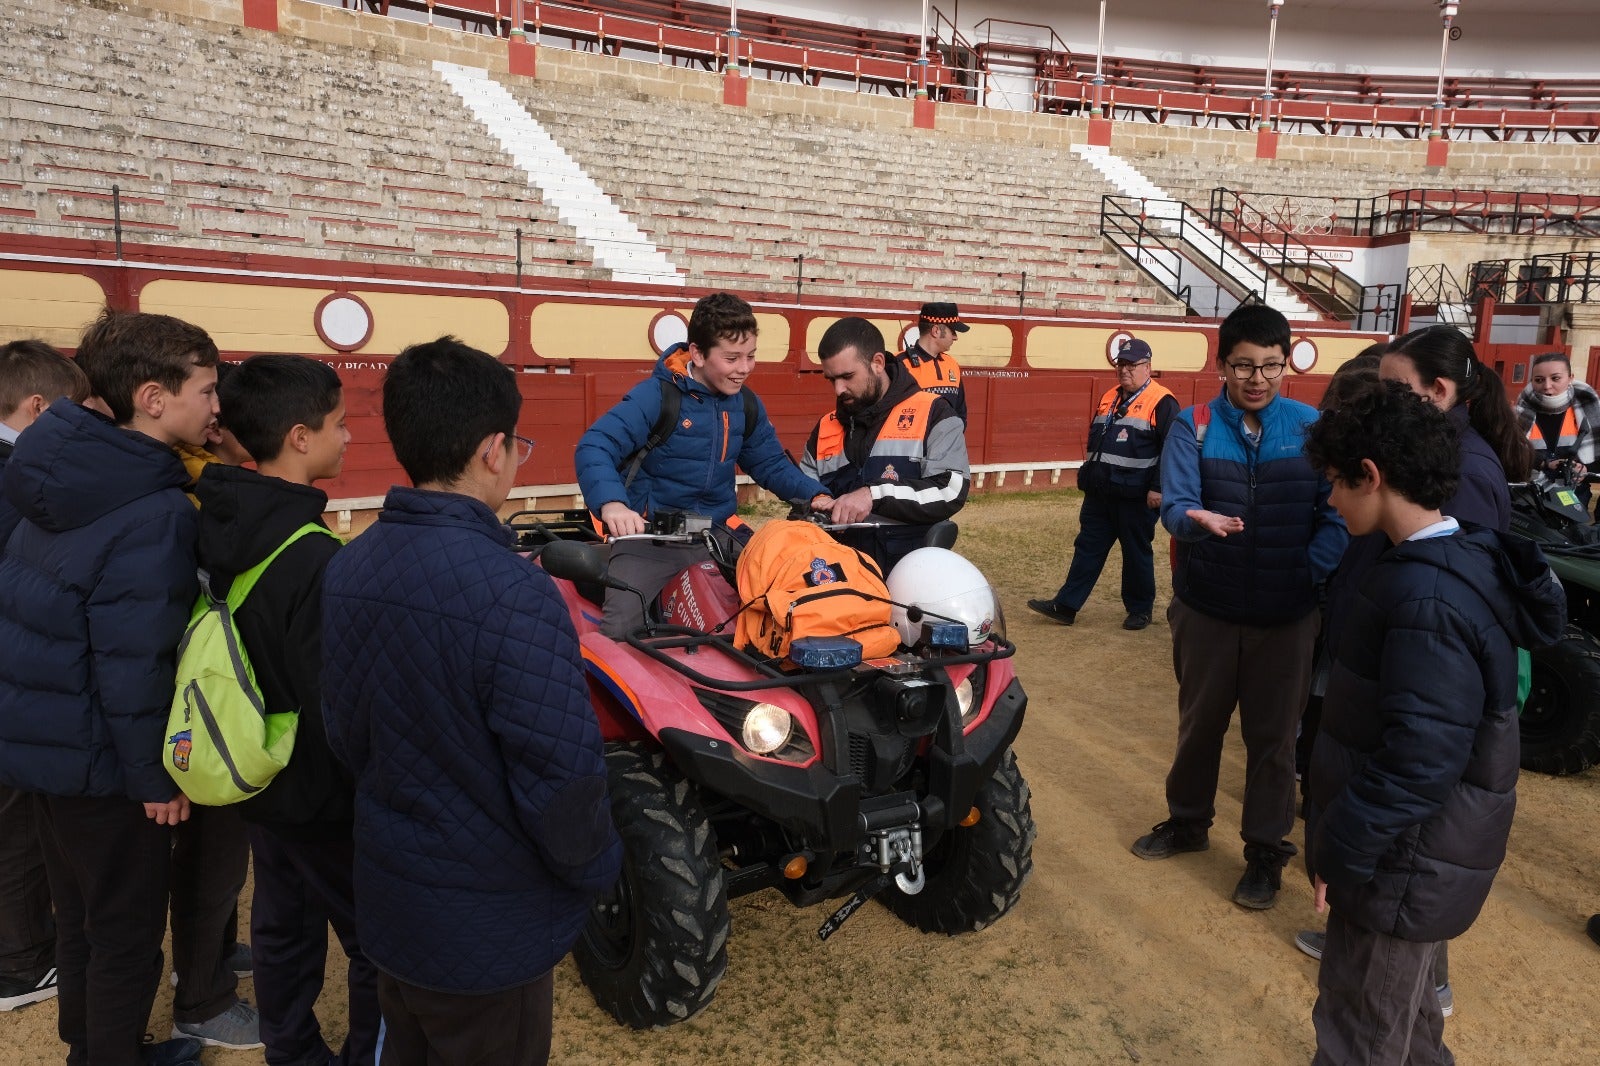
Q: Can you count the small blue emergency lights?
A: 2